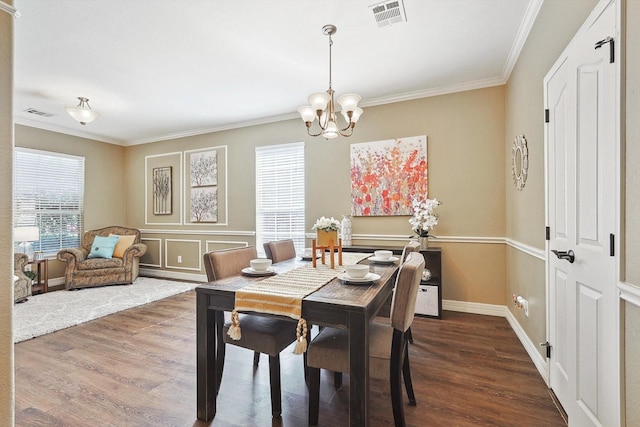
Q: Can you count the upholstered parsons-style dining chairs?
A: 4